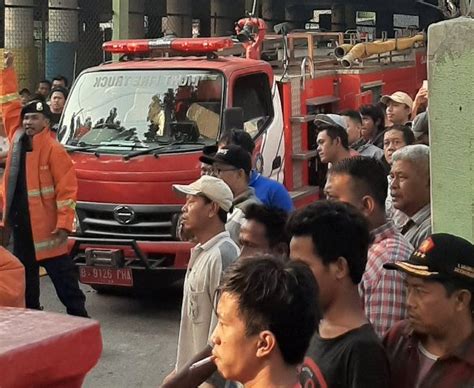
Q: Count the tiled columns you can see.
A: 2